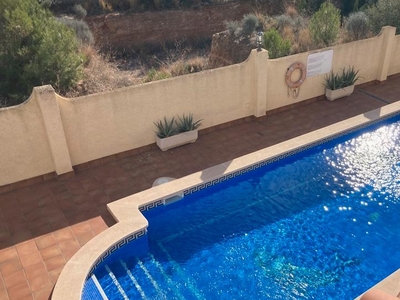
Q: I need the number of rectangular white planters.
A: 2